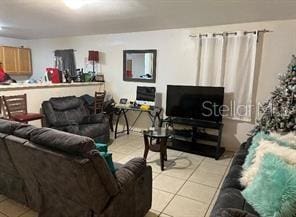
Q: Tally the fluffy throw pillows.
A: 4